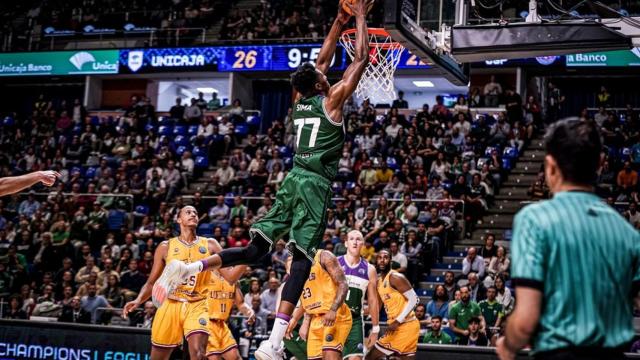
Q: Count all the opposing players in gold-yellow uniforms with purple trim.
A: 4